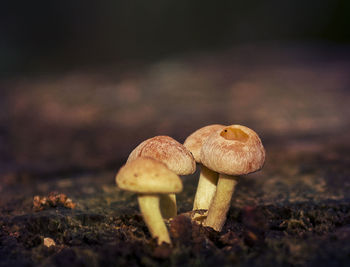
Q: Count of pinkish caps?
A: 3